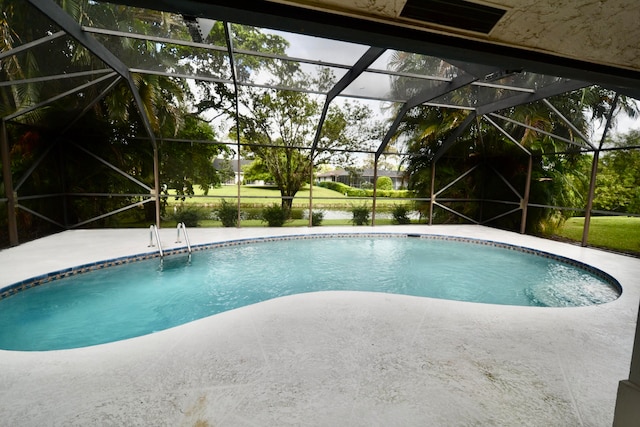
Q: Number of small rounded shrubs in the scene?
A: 6